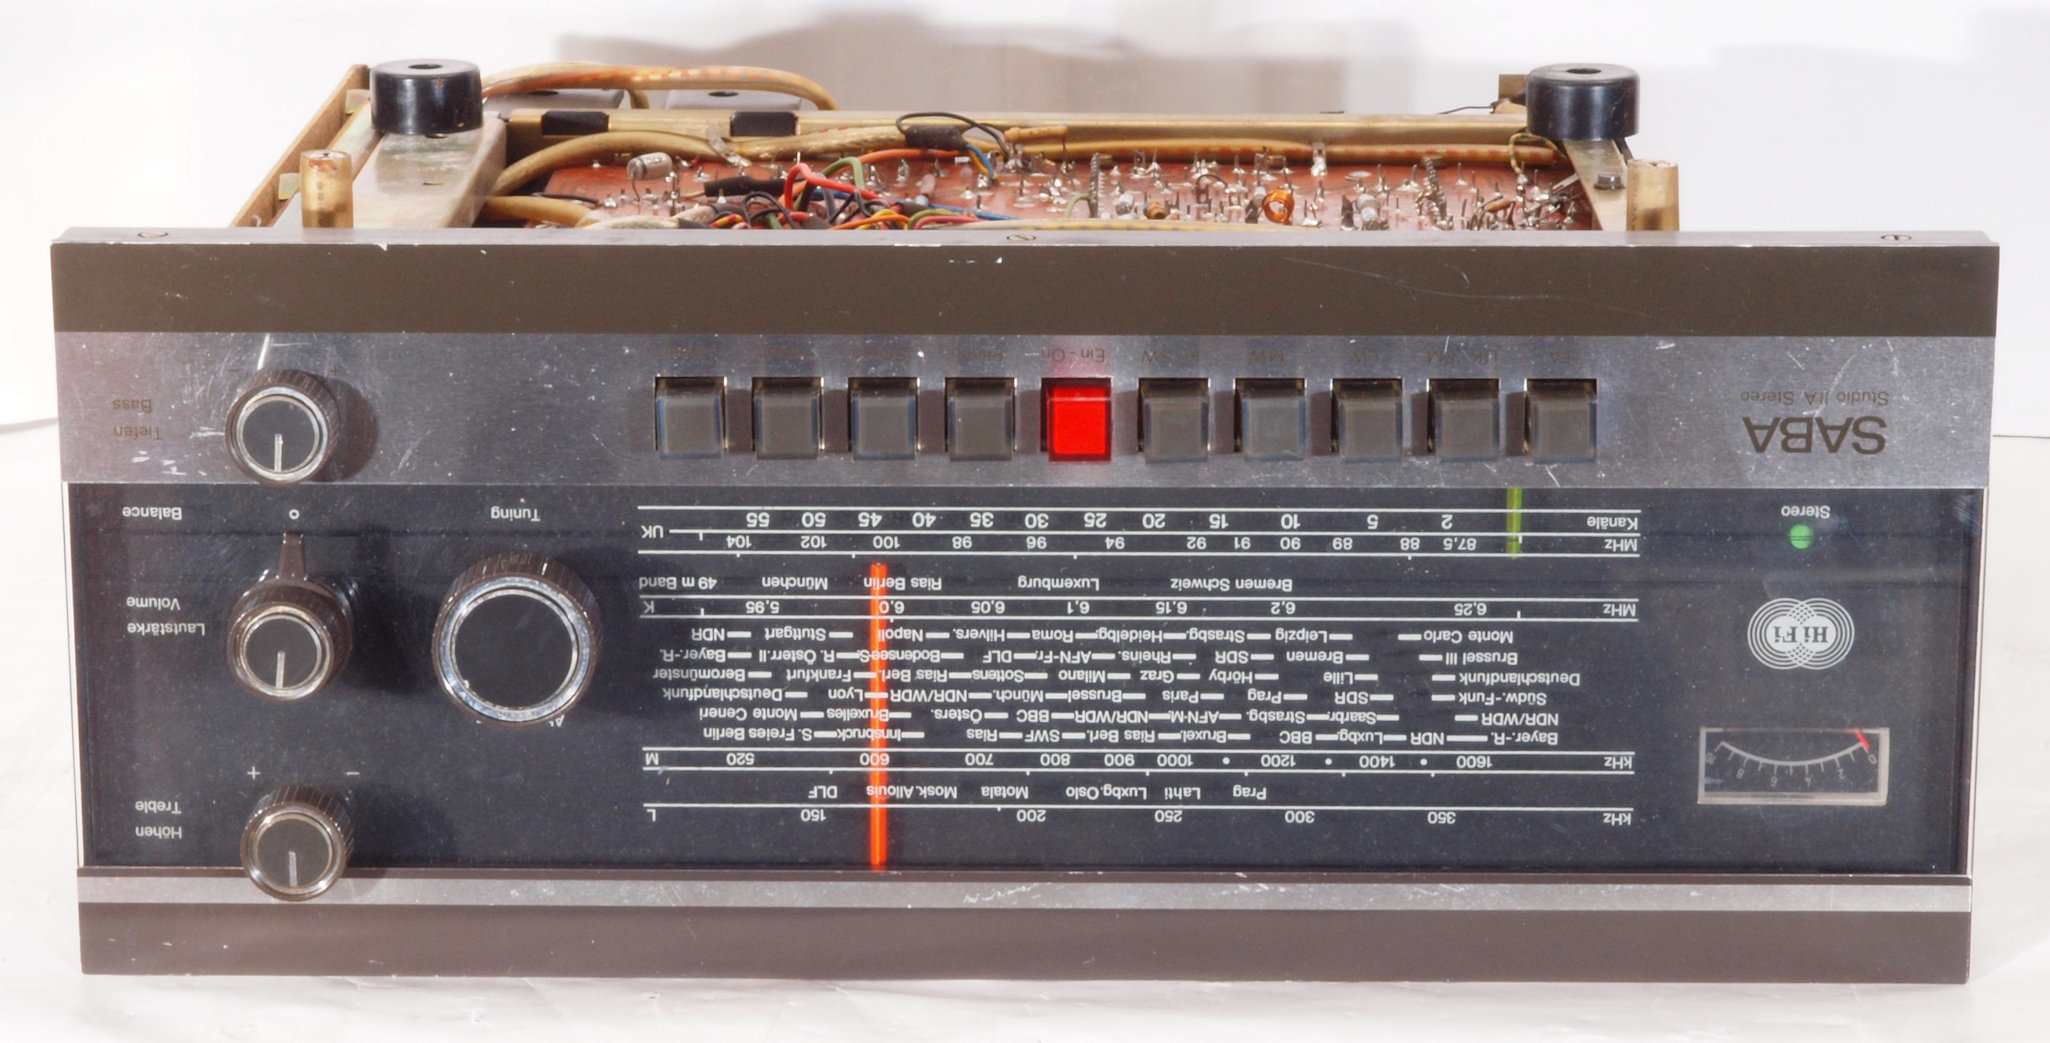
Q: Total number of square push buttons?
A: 10